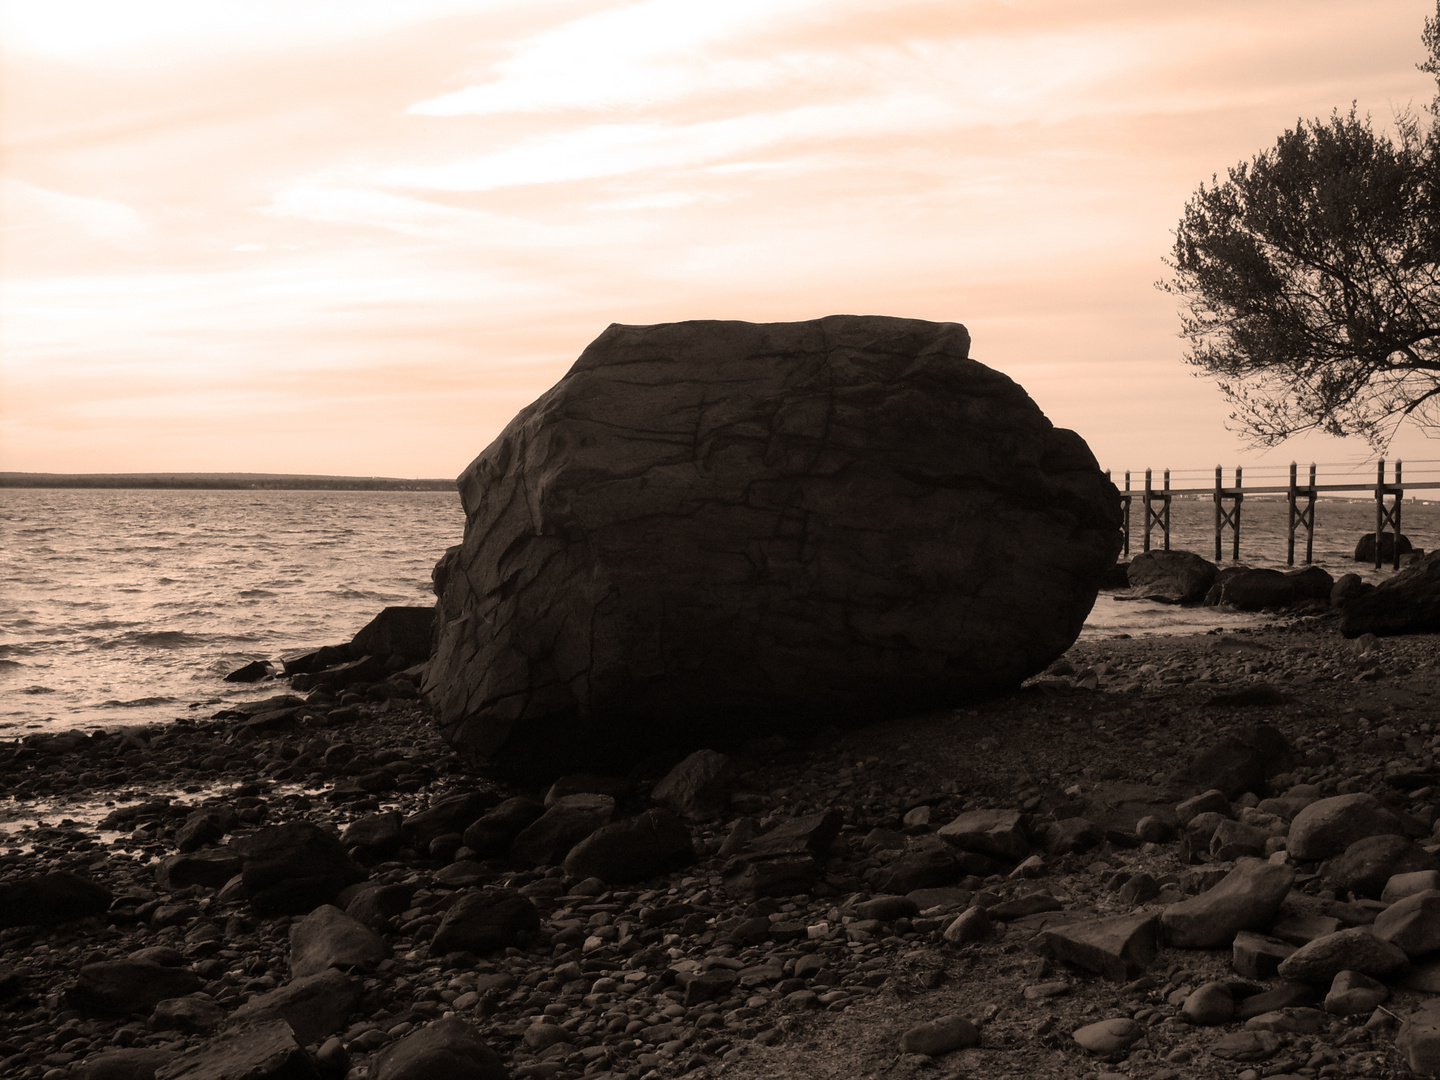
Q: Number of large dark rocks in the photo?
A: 1